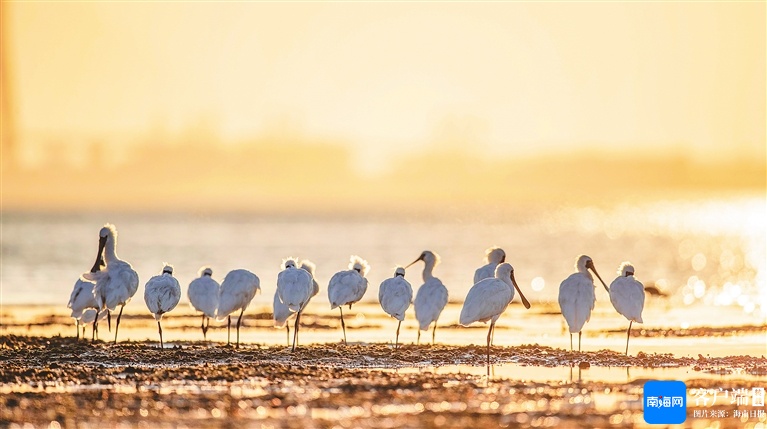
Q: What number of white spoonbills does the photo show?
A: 14